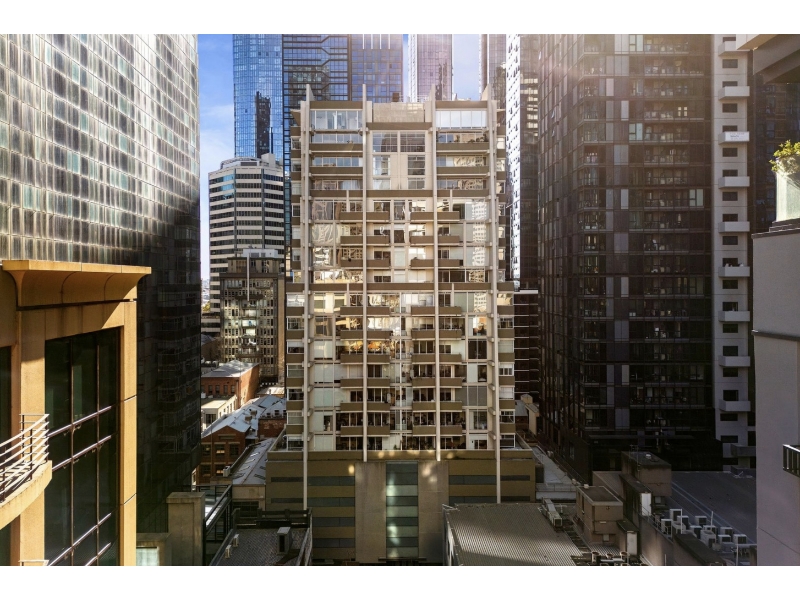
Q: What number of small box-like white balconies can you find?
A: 9